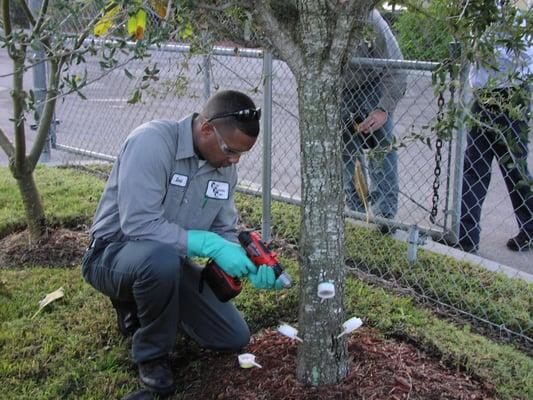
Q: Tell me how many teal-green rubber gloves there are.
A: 2